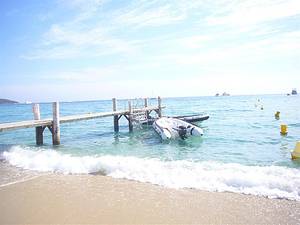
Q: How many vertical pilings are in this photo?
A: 6